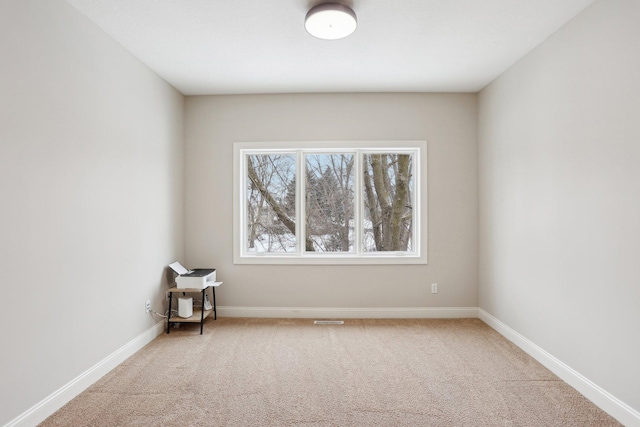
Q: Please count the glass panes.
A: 3